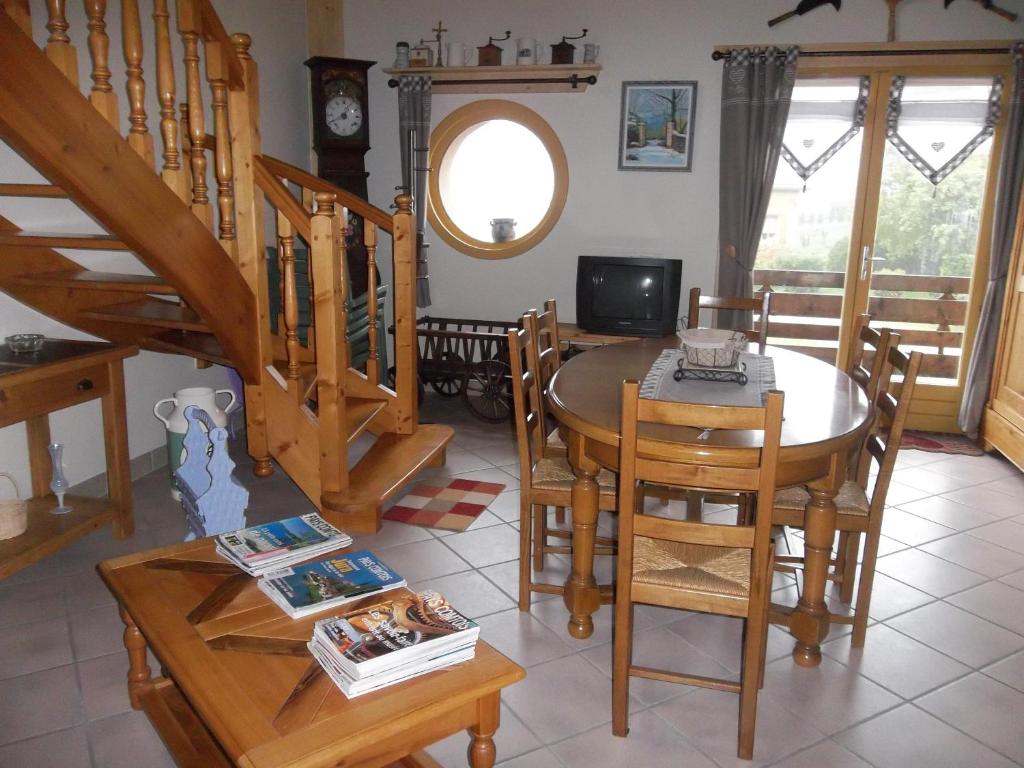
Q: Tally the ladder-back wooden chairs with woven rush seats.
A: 6